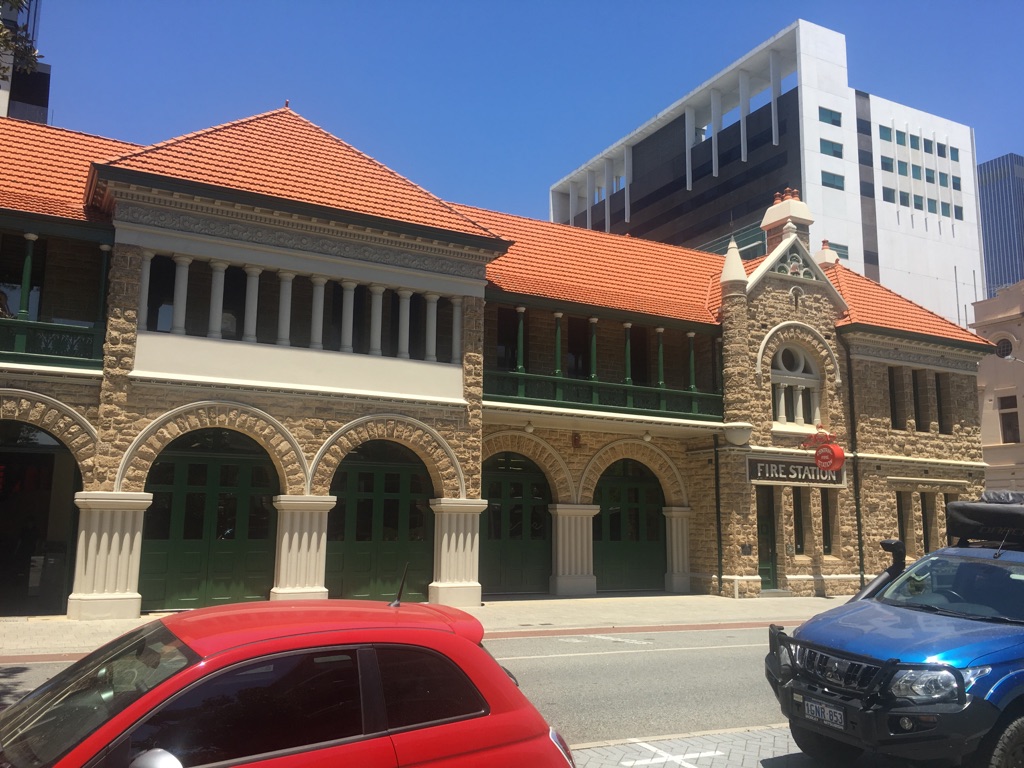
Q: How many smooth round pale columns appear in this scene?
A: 14